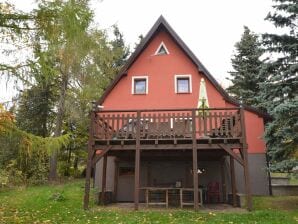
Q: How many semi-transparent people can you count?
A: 0